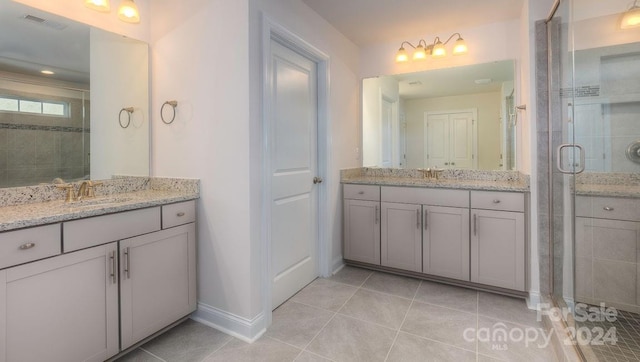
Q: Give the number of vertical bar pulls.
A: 6